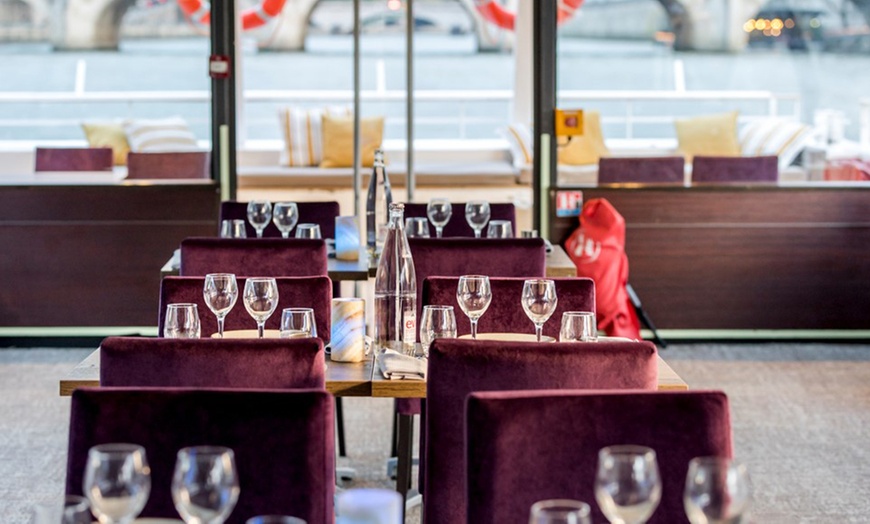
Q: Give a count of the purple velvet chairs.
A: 14